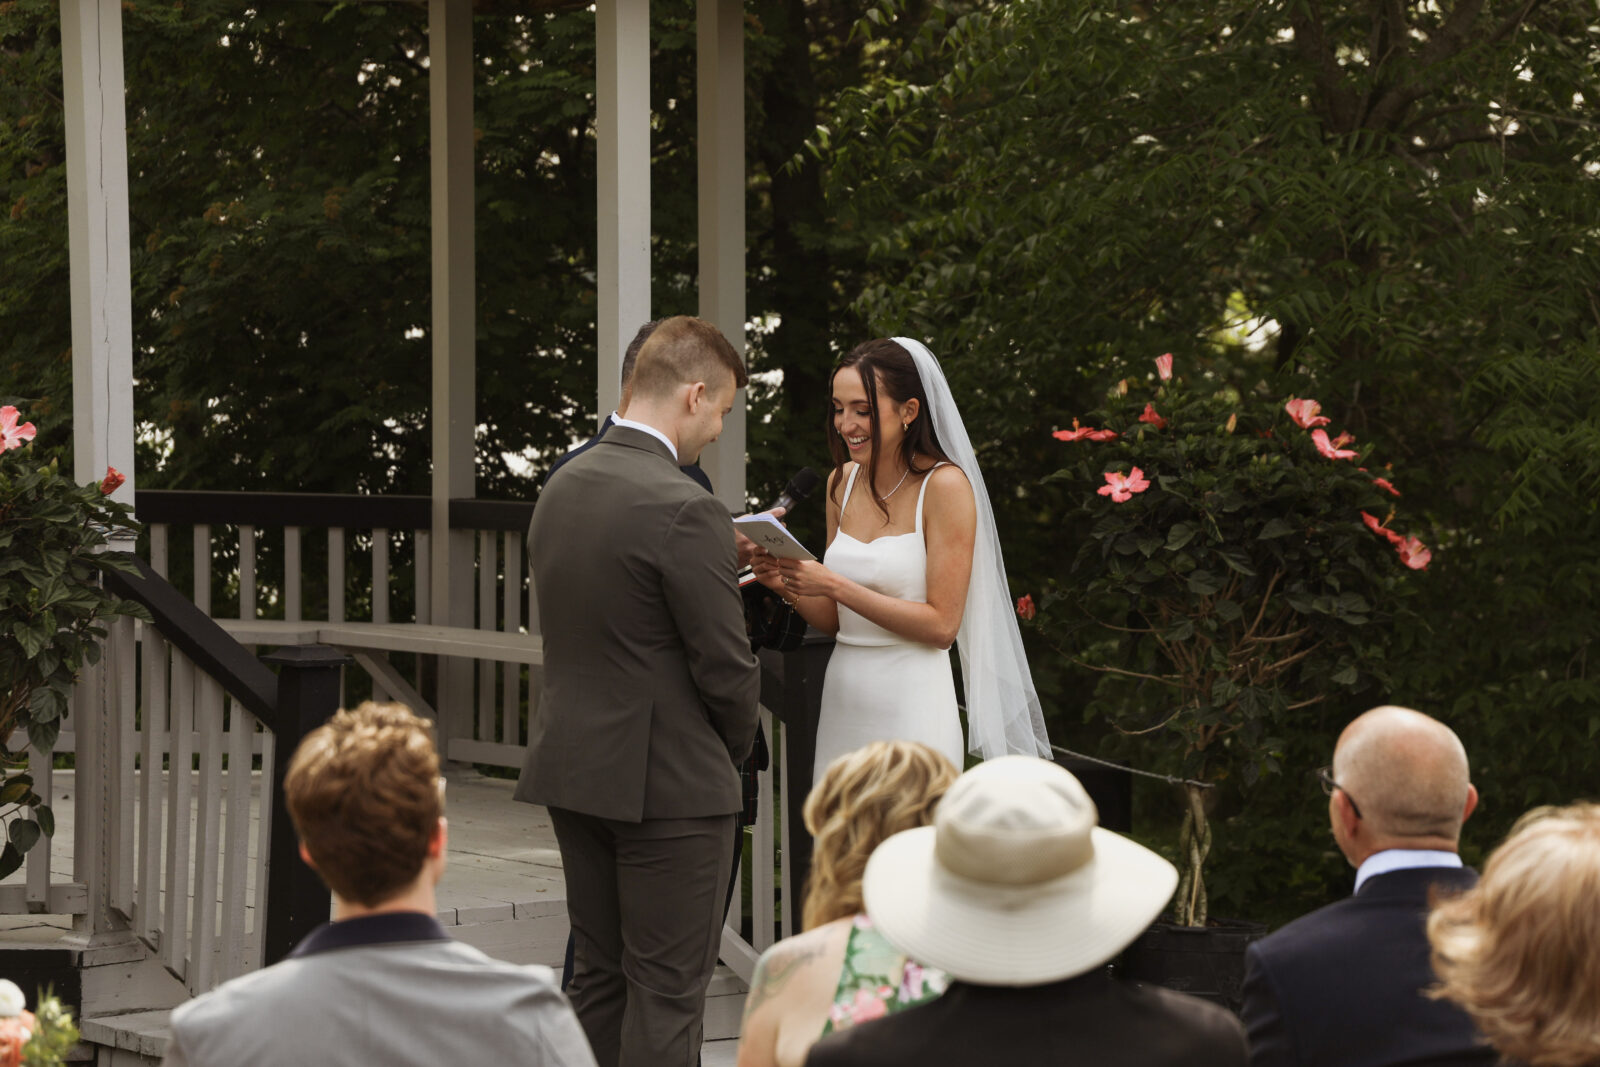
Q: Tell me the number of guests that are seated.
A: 5